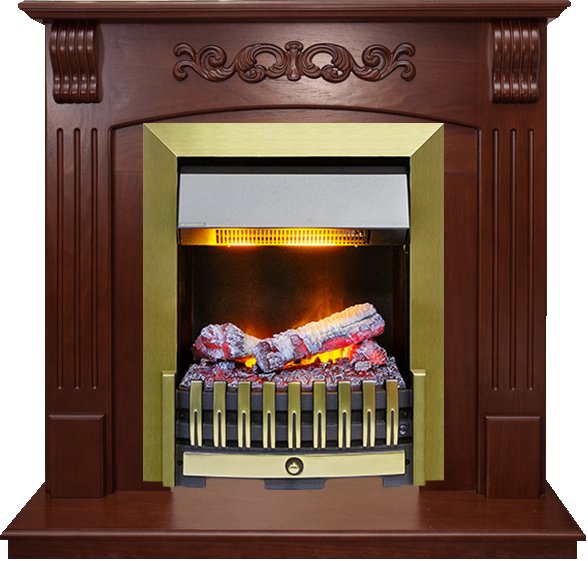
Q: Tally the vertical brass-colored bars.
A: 9